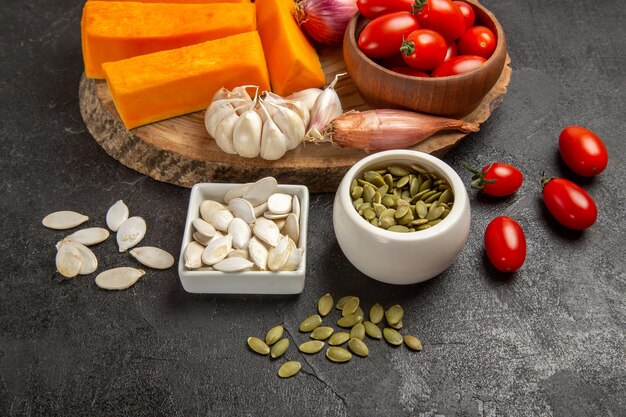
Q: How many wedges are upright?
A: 1